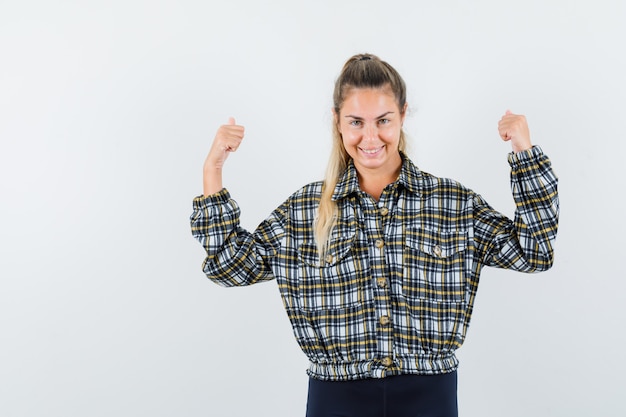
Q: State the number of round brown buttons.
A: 7